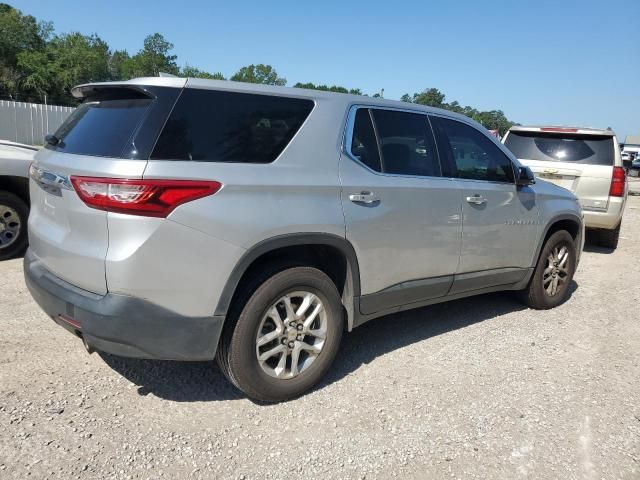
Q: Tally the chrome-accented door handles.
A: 2